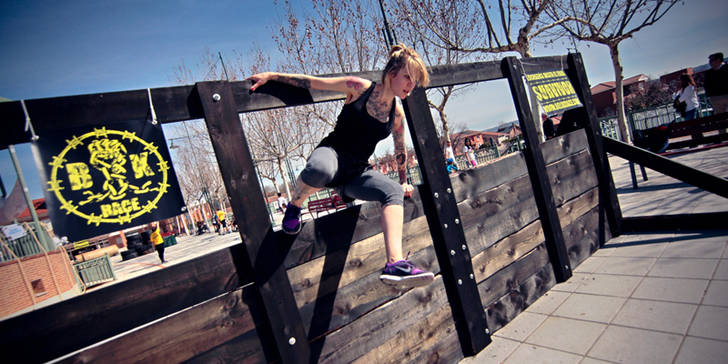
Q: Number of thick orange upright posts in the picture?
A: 0